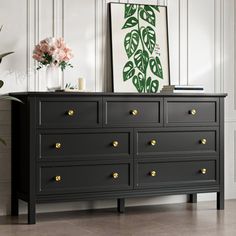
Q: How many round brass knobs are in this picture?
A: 11